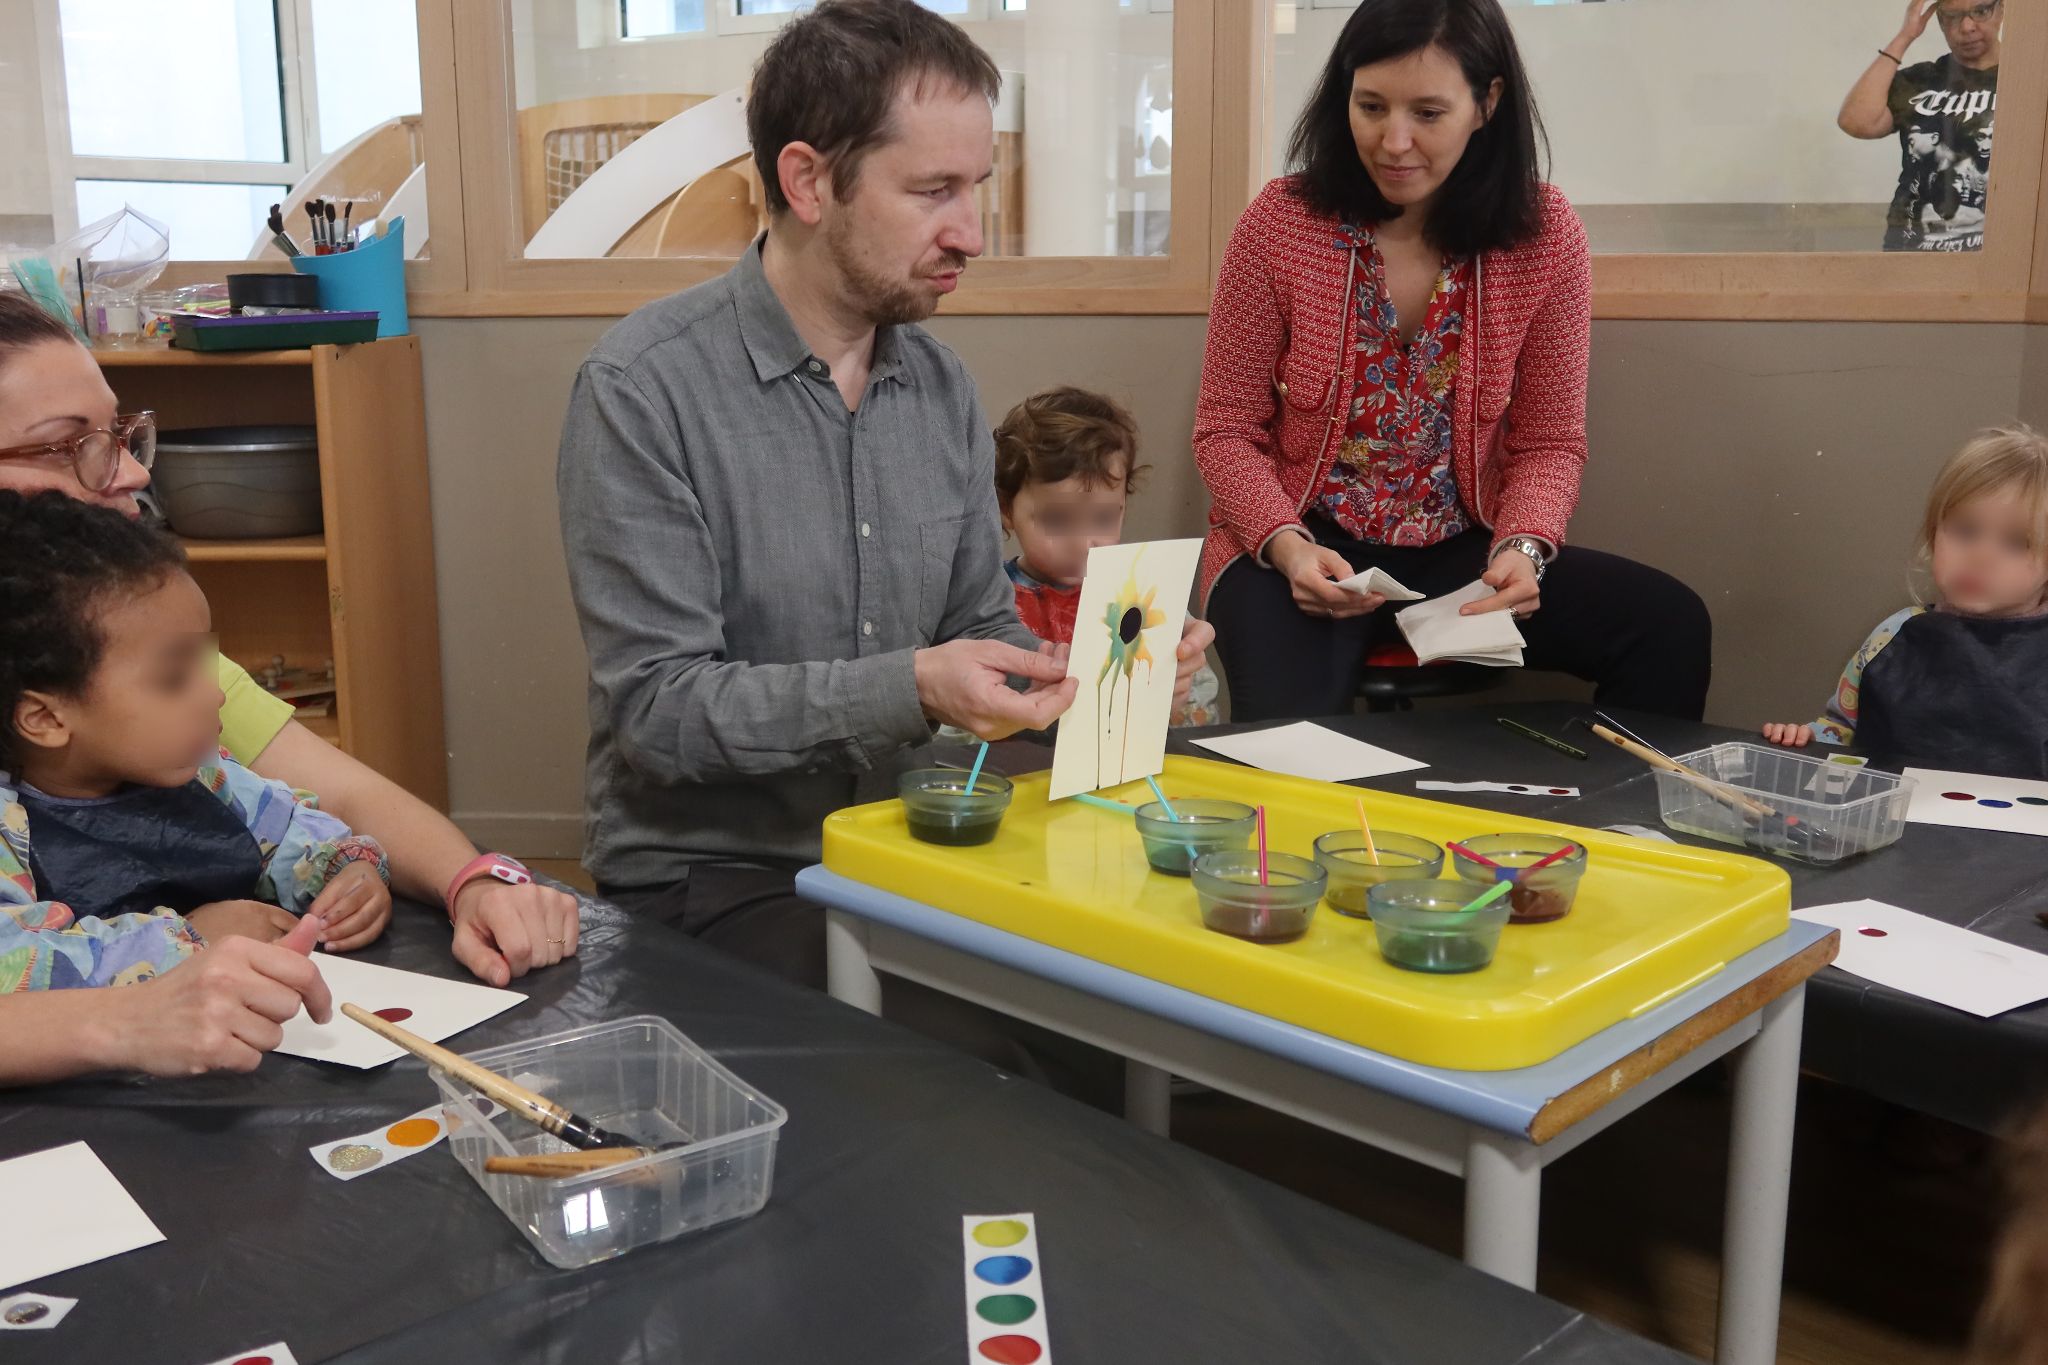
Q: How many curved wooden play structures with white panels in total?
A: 2